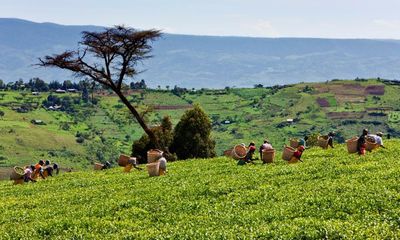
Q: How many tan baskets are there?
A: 13